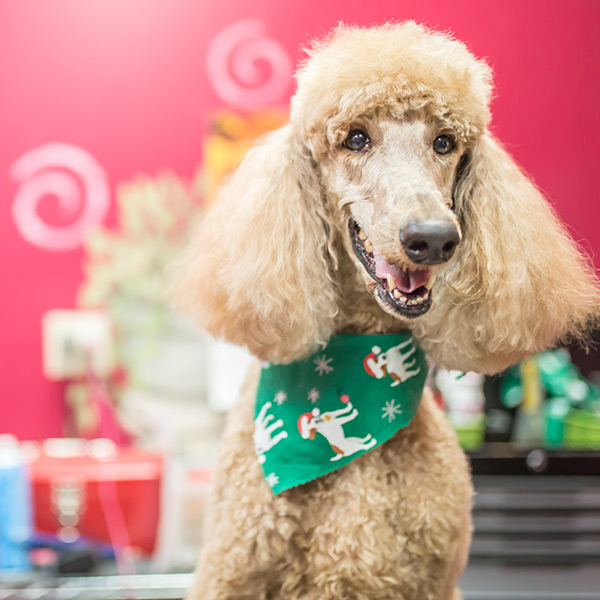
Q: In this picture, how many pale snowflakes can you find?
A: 5